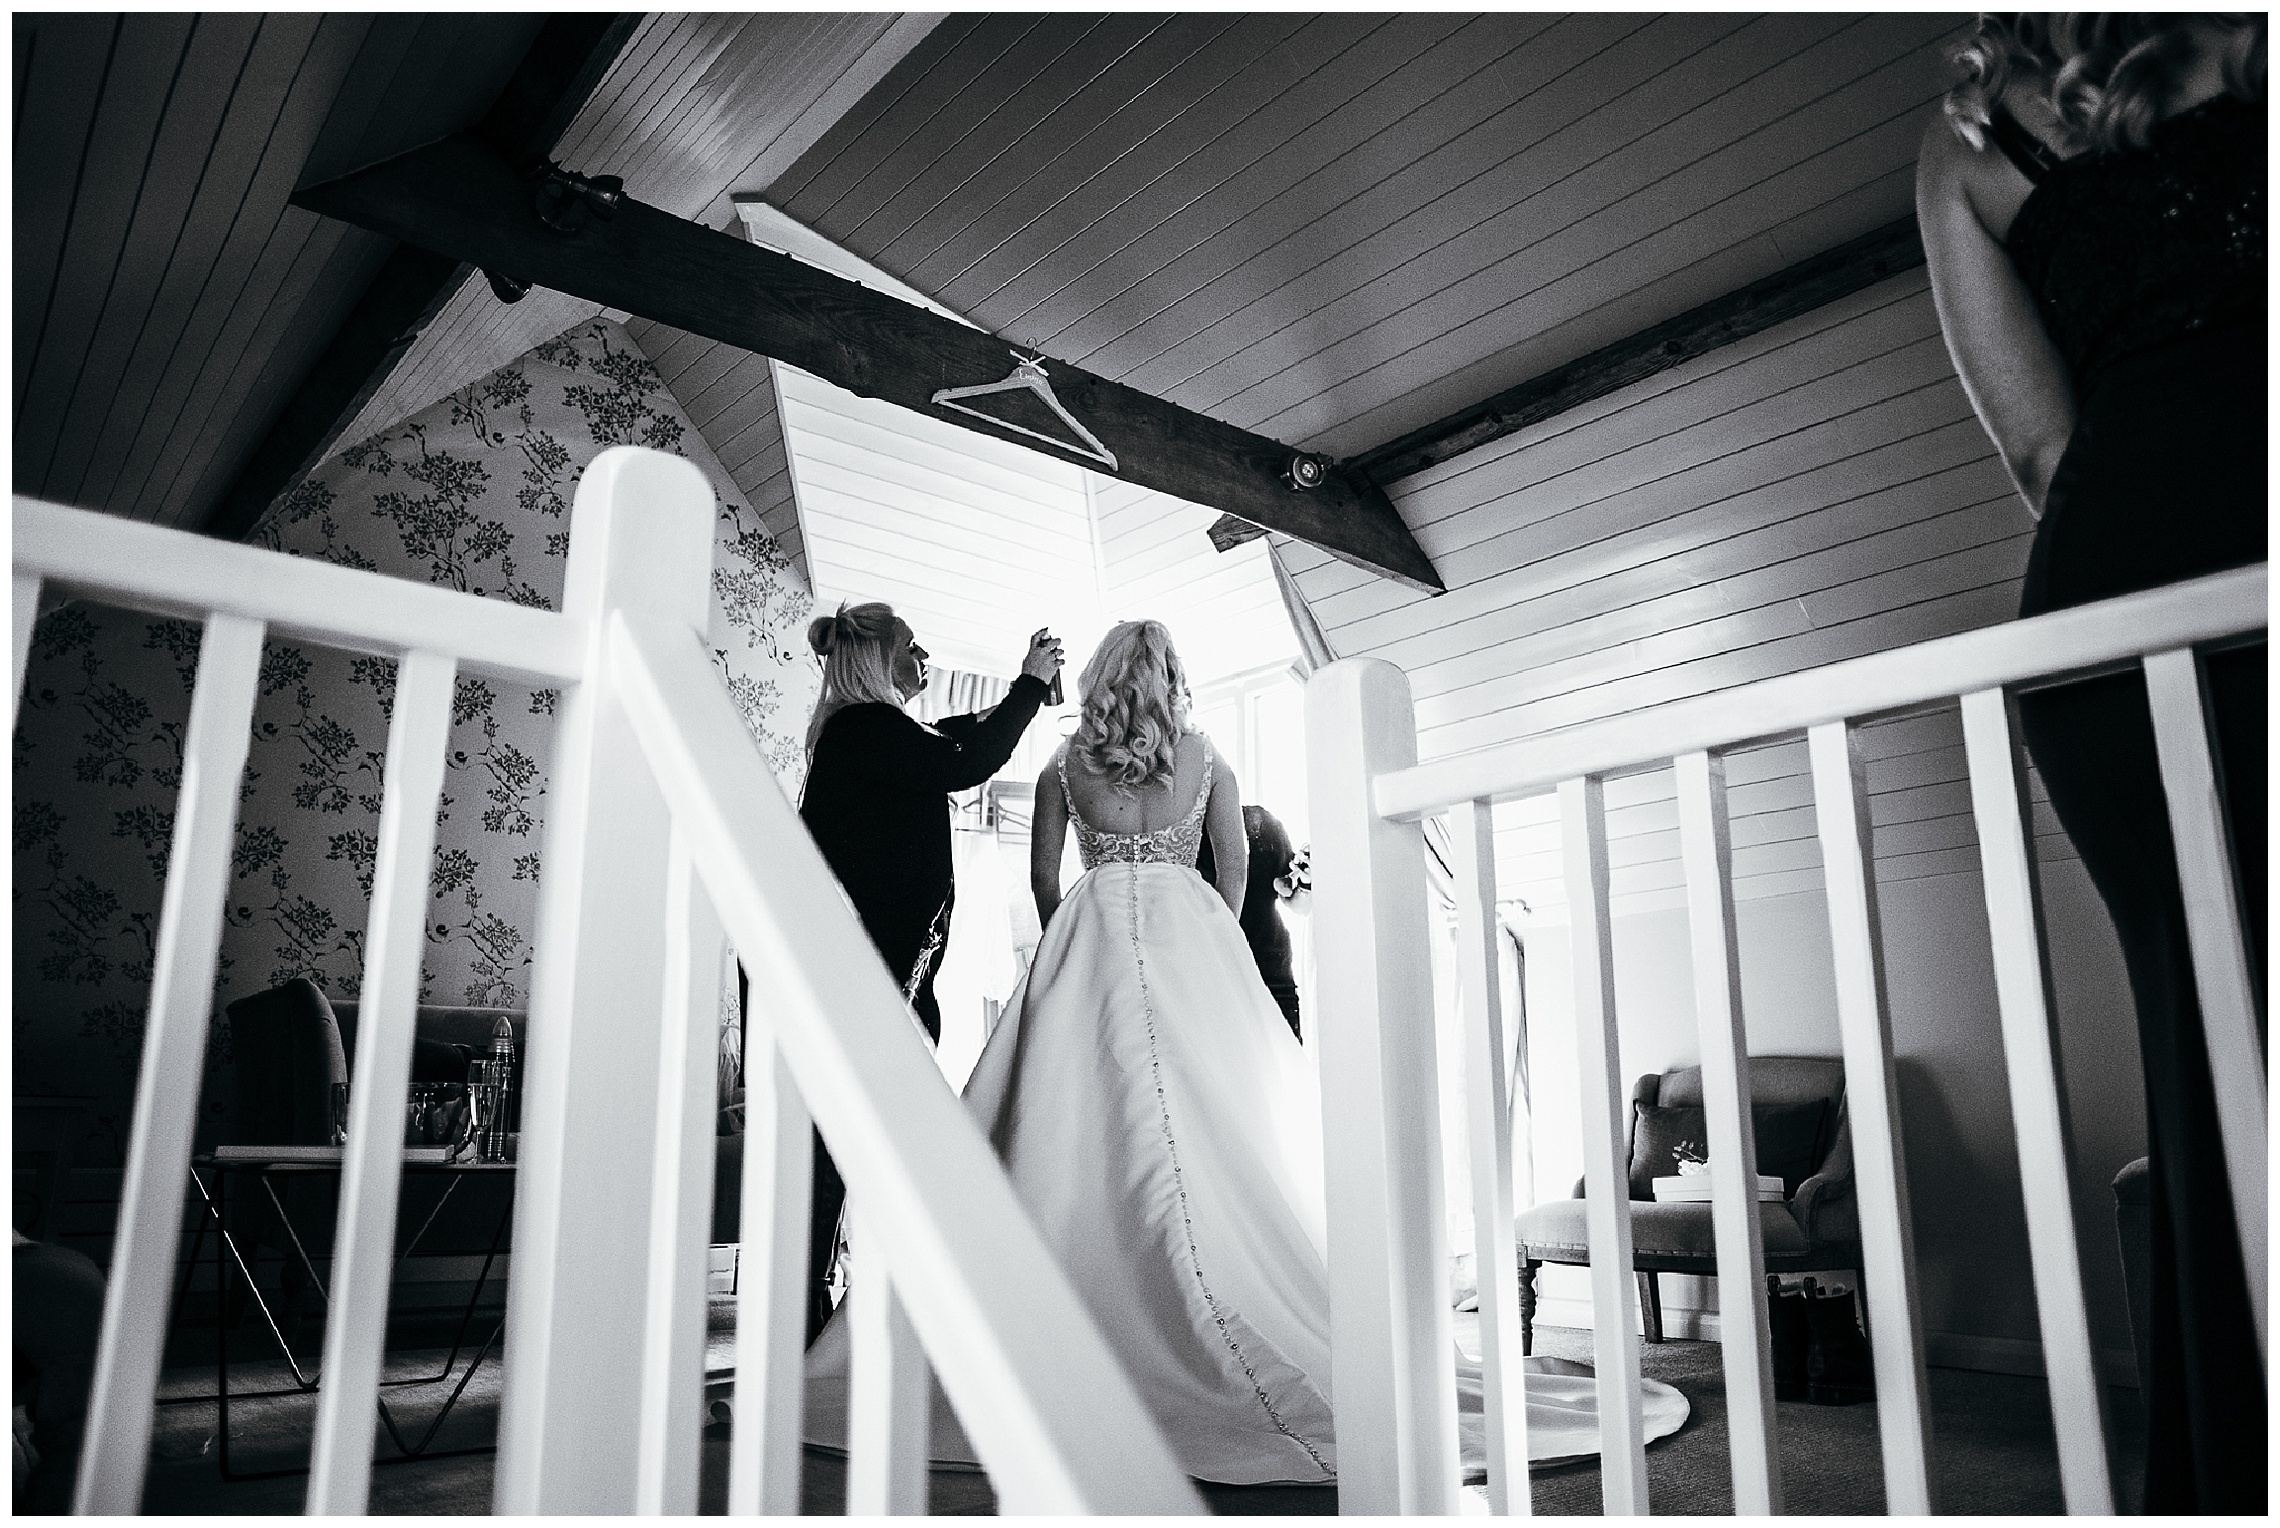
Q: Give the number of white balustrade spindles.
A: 12